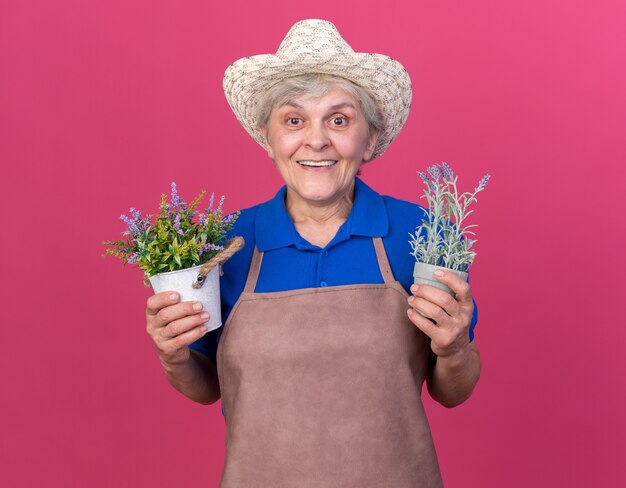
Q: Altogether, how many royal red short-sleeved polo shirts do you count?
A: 0